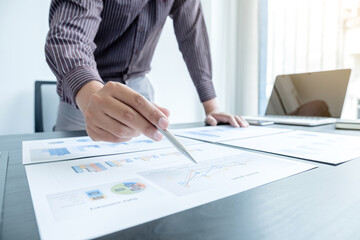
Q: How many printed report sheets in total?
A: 4